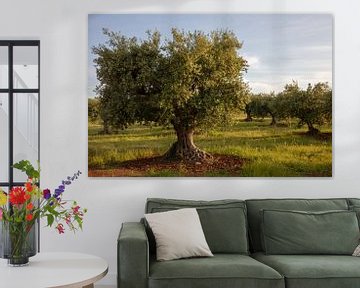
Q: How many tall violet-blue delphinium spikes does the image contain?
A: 1